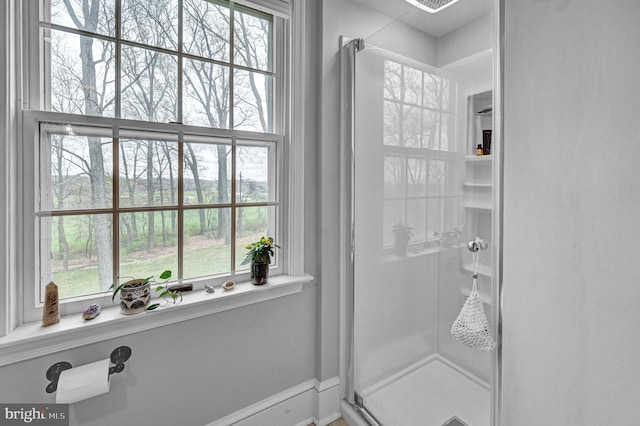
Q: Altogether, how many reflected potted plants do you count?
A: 2